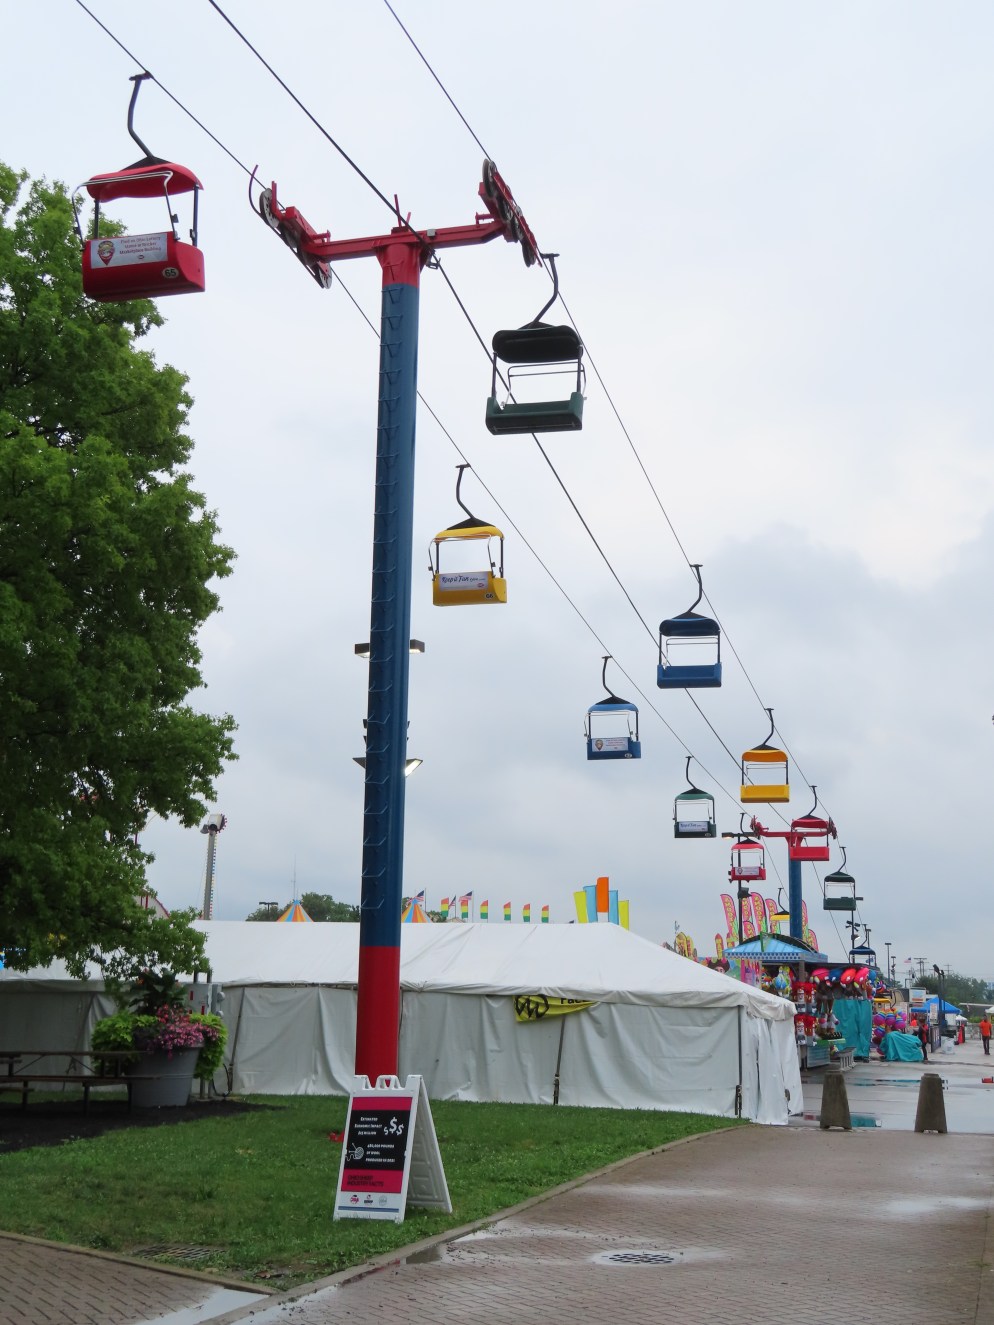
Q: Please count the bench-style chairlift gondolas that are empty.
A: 12